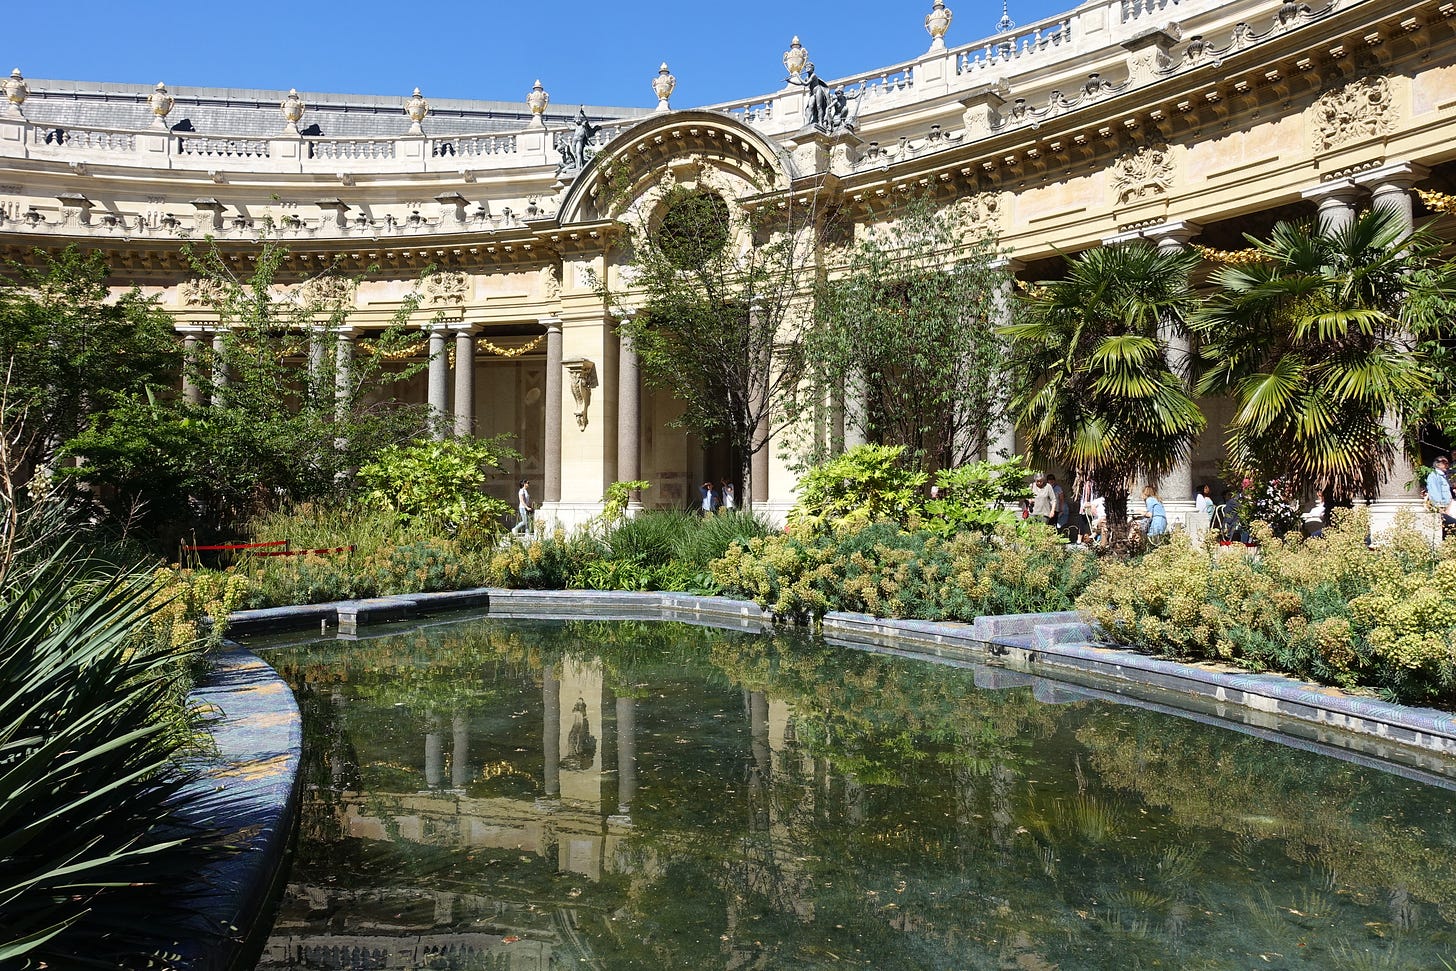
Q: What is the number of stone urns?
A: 8